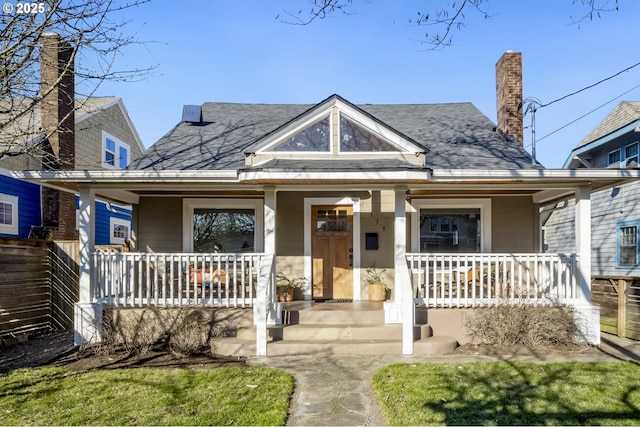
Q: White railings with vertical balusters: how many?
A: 2